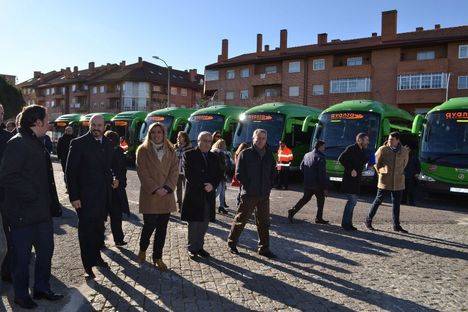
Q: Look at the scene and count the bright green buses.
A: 8